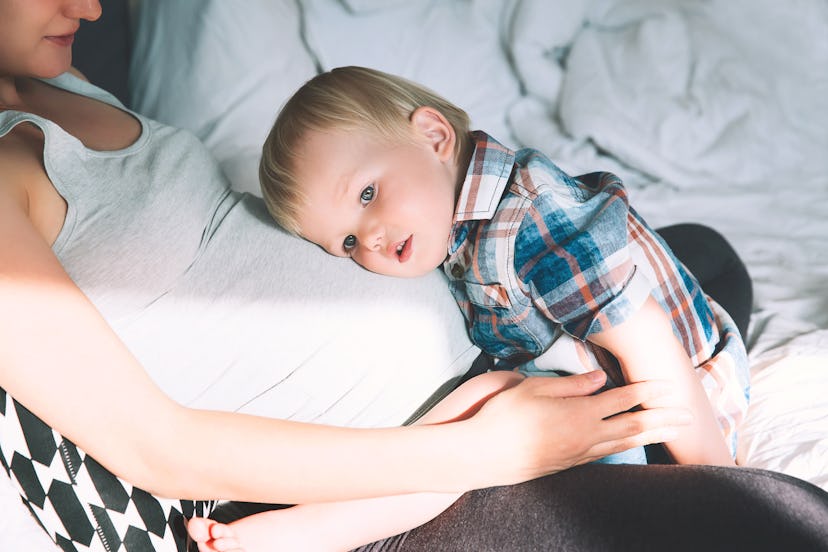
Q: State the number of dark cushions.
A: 1